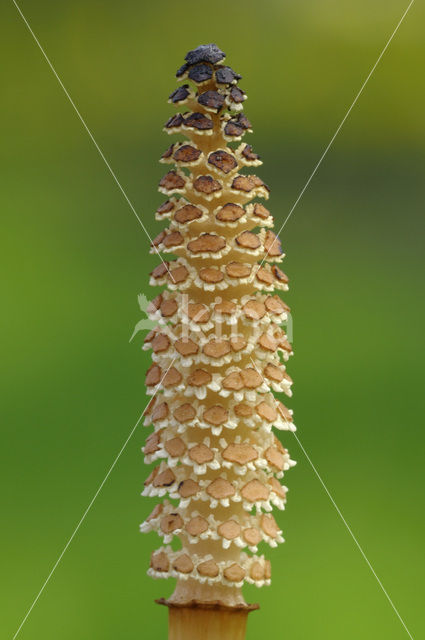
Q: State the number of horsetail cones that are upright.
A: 1